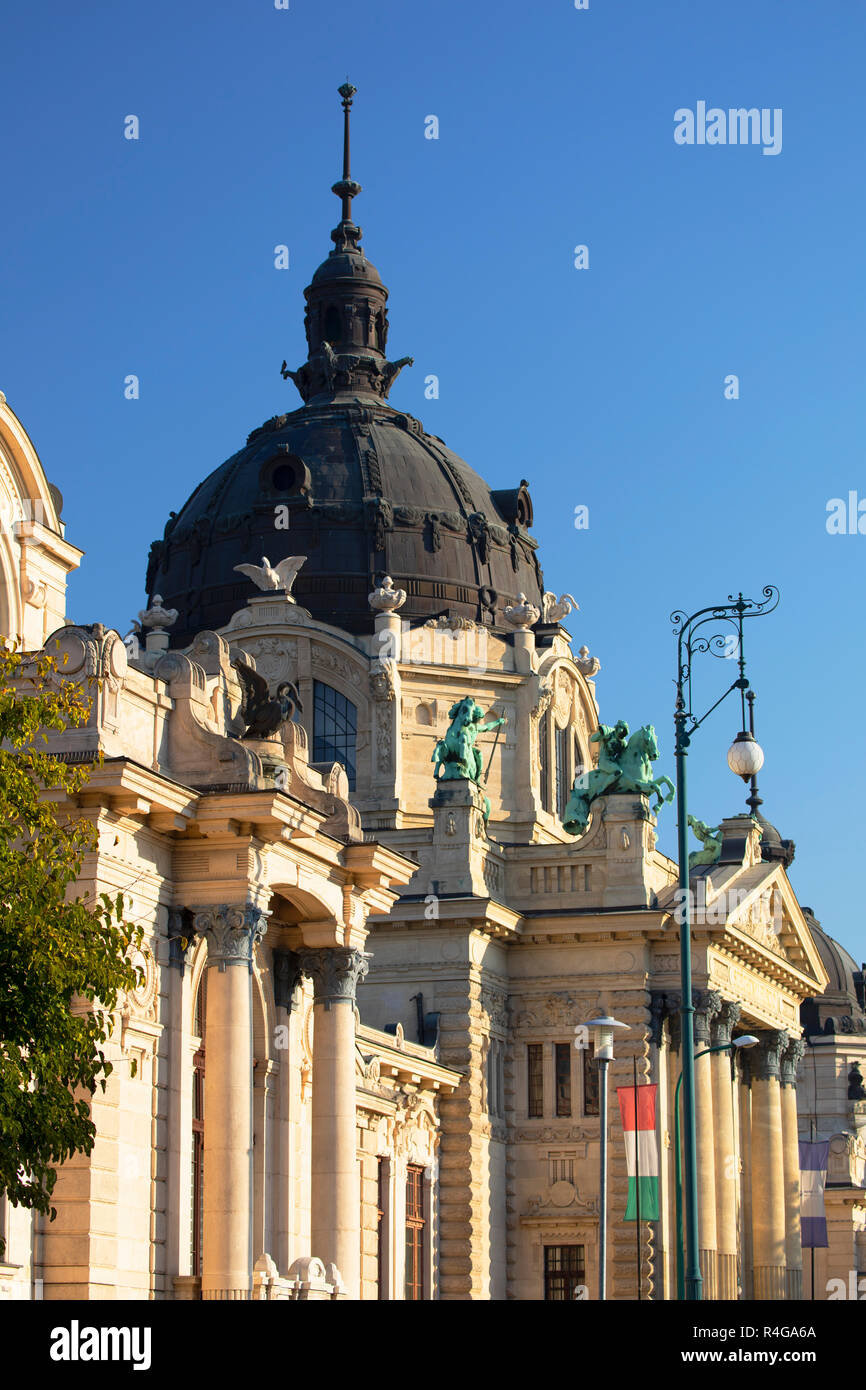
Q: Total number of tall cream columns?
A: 6